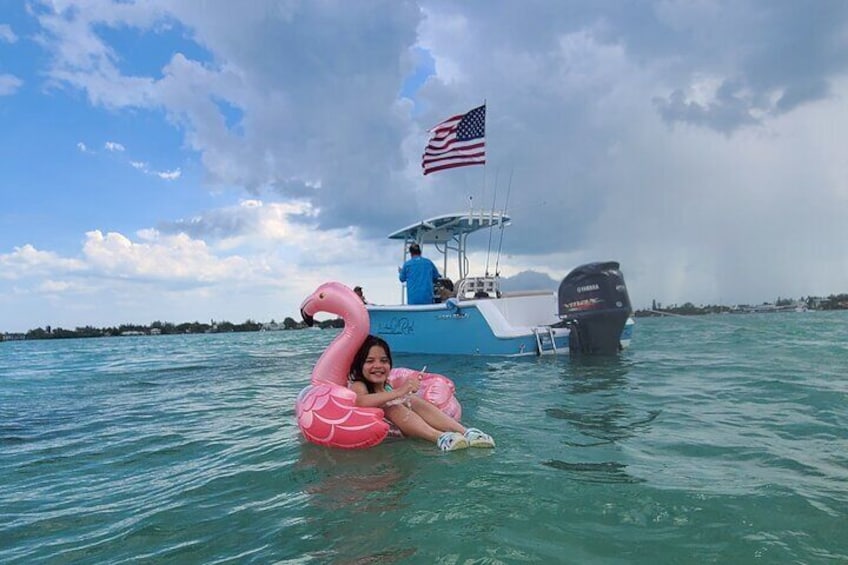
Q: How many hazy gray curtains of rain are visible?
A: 1